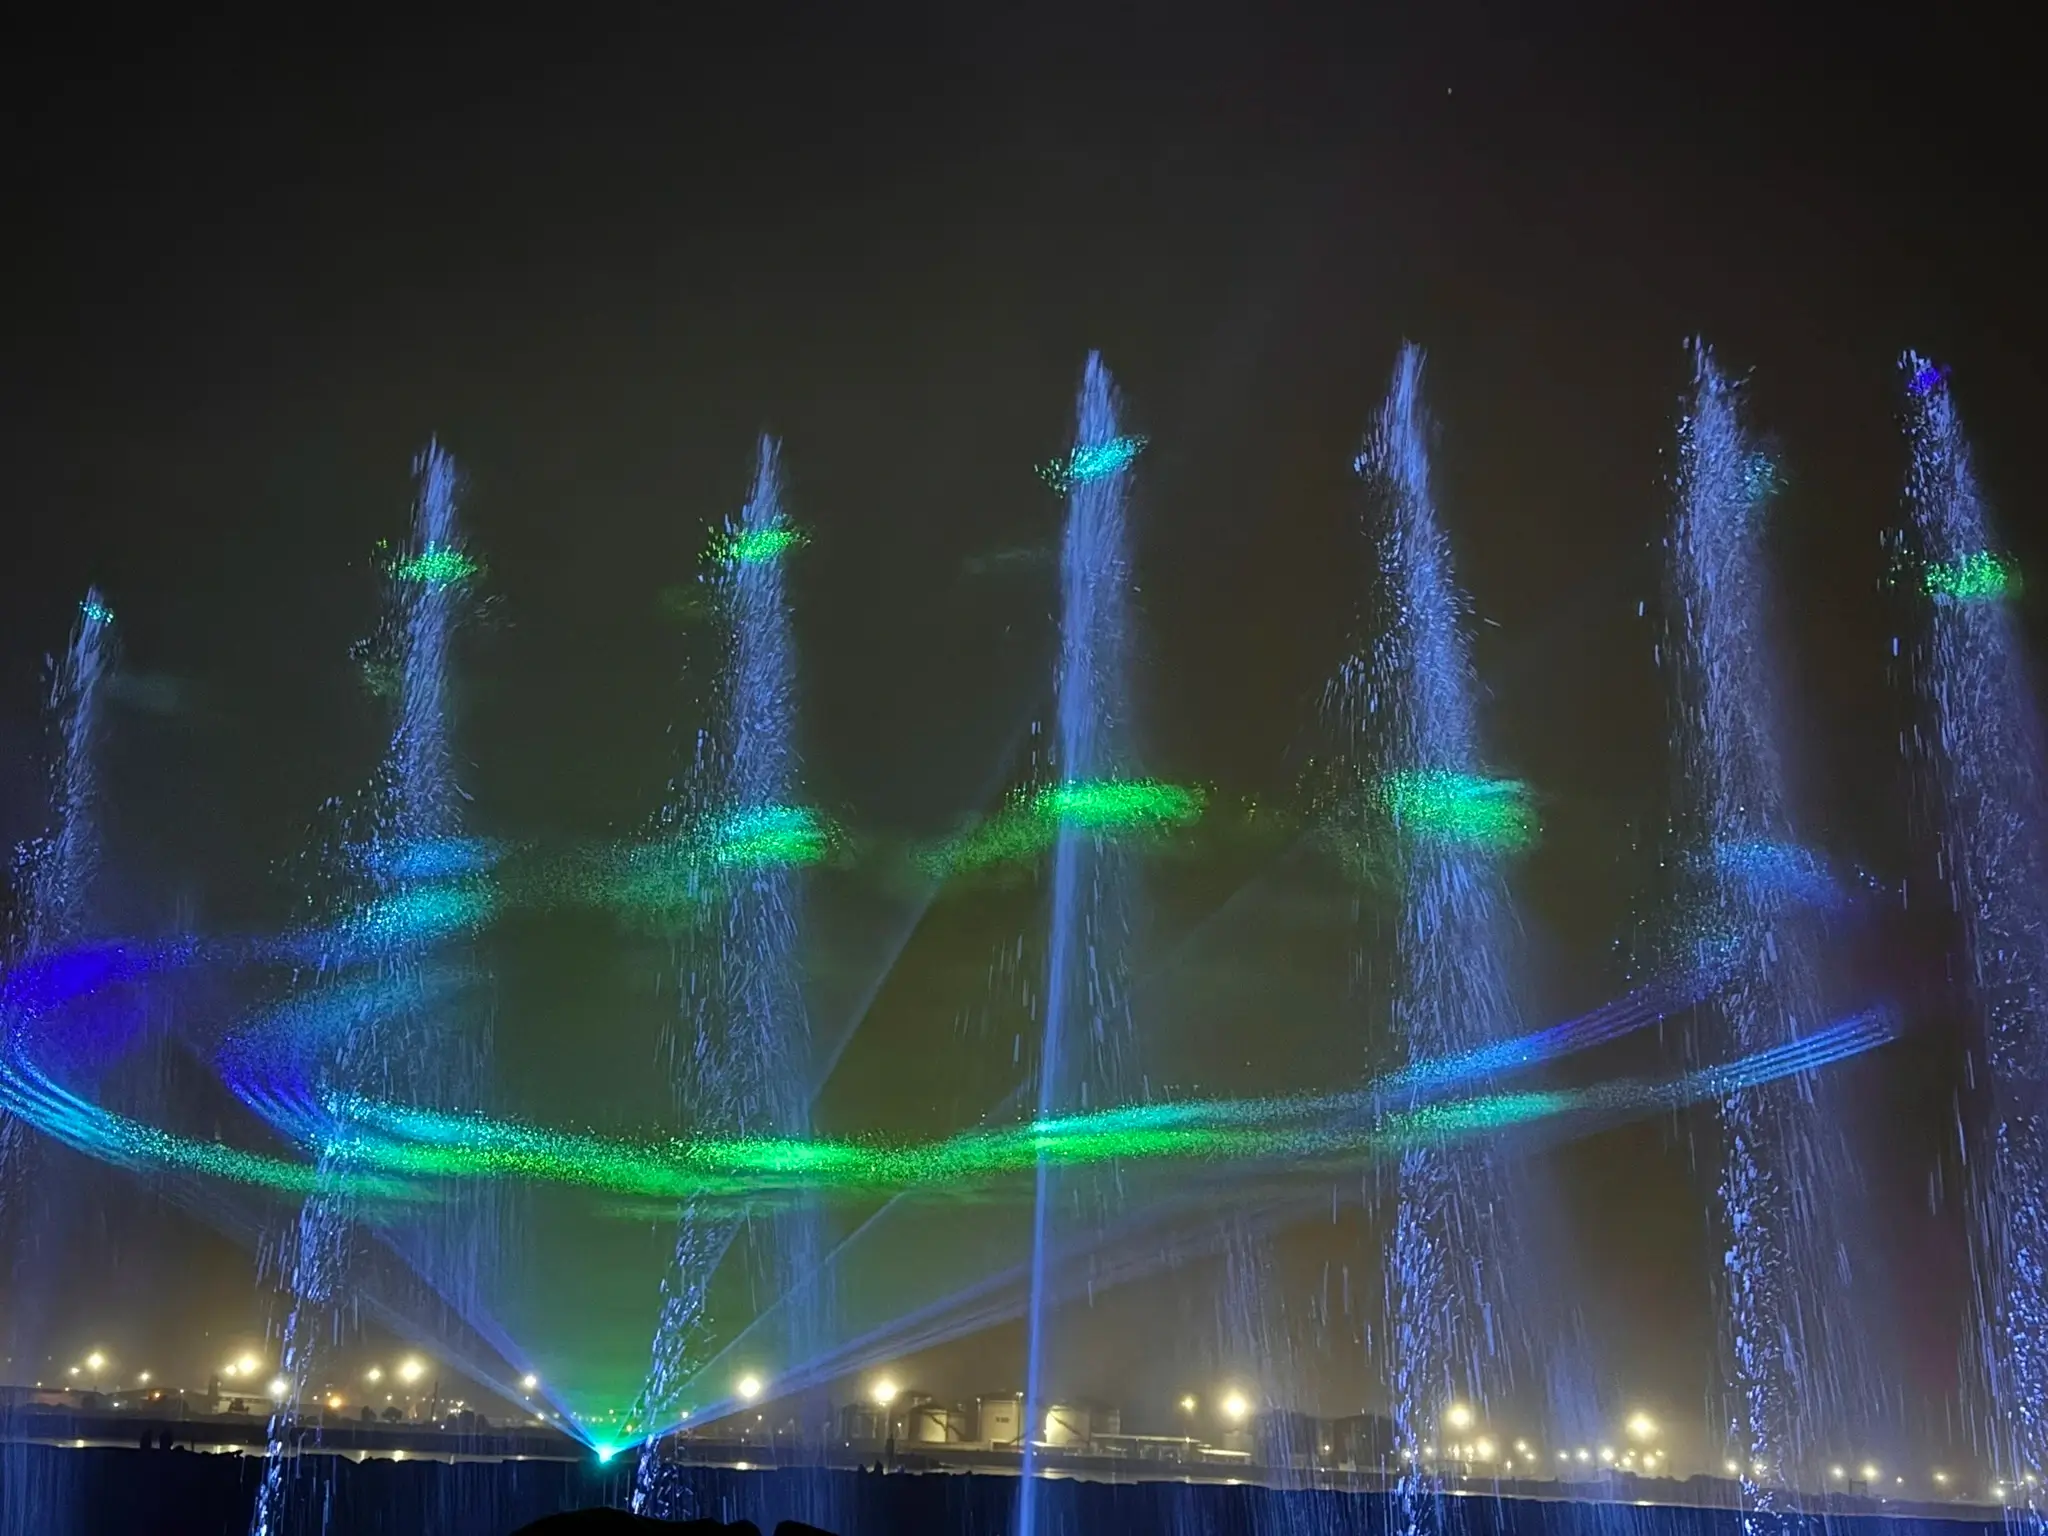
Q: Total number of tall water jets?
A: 7